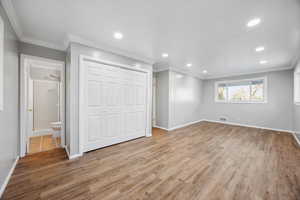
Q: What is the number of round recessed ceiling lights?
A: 7